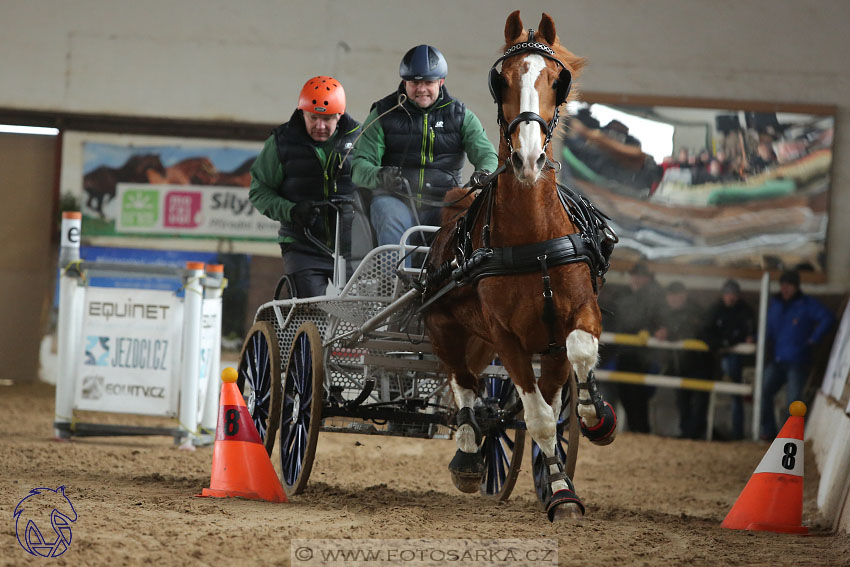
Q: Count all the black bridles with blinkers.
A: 1